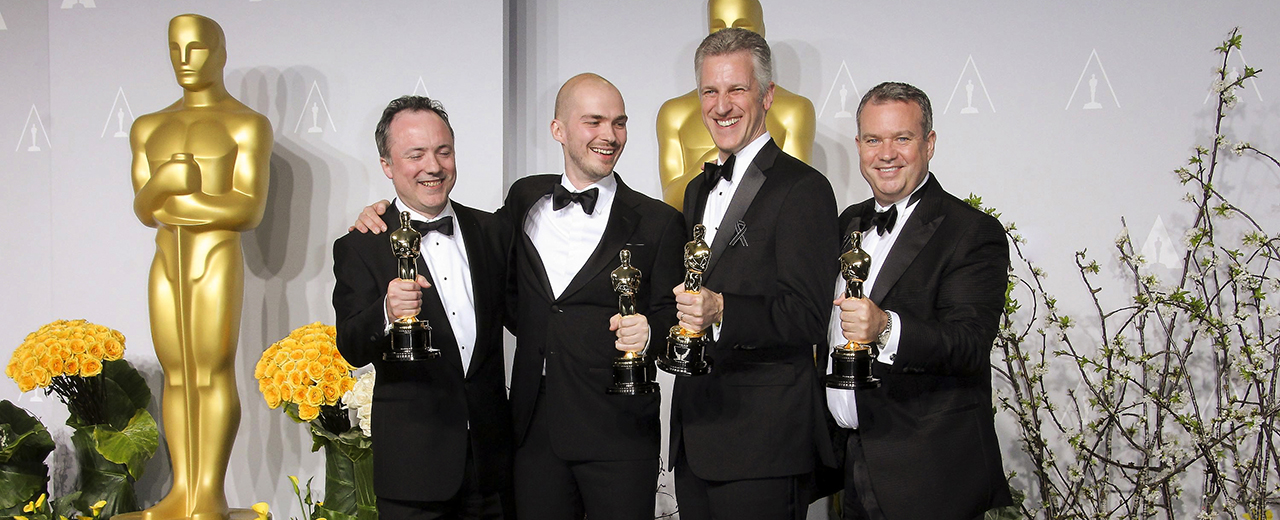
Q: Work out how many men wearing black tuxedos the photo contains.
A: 4